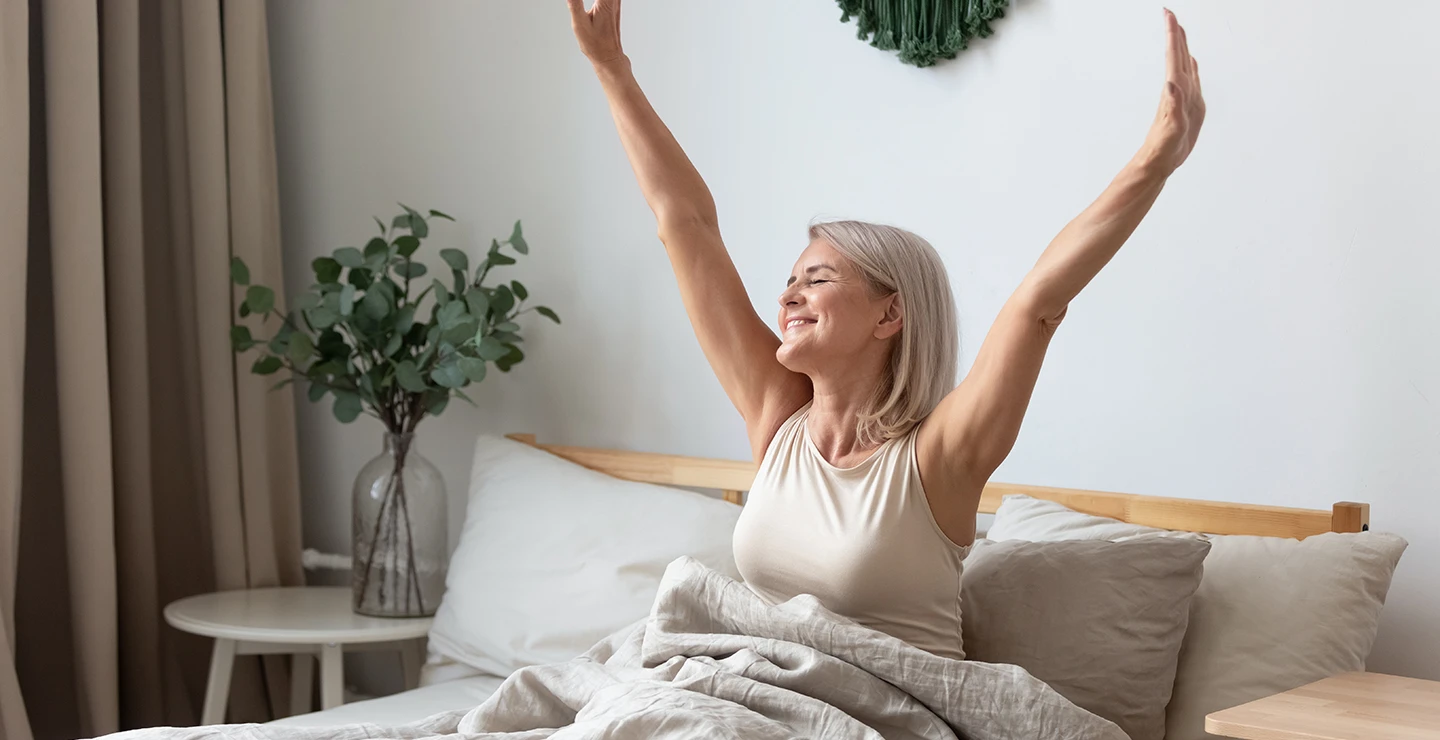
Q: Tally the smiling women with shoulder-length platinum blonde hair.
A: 1